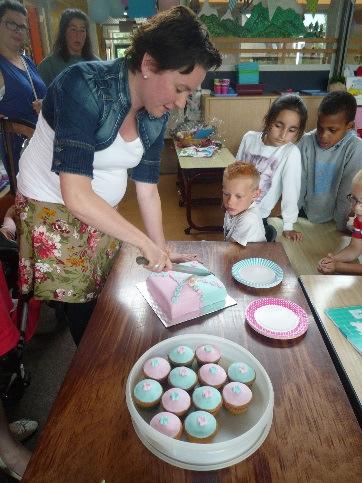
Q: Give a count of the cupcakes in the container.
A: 12